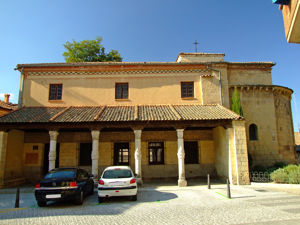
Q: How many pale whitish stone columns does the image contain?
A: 4